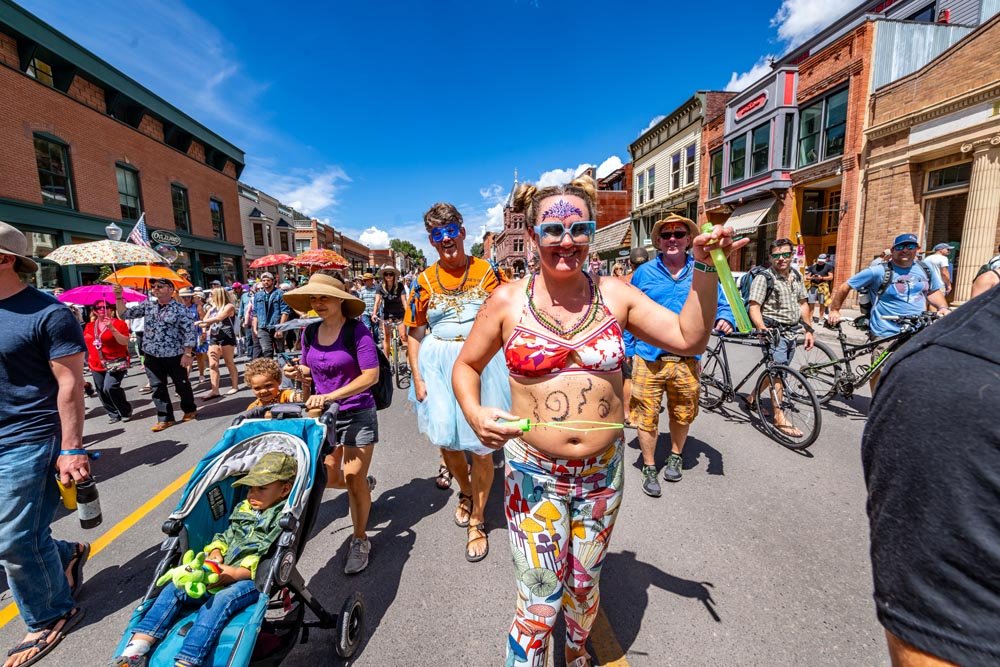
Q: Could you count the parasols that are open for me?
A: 5